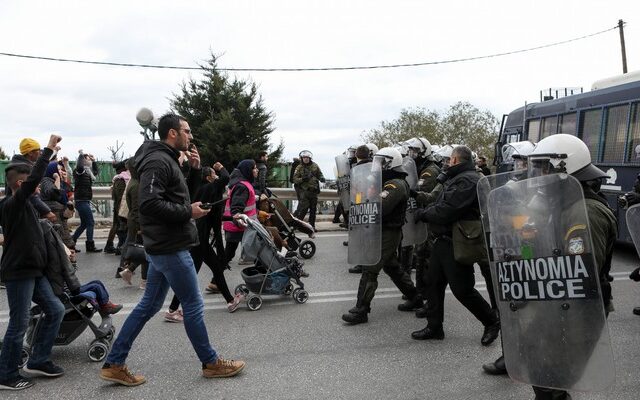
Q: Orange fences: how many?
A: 0